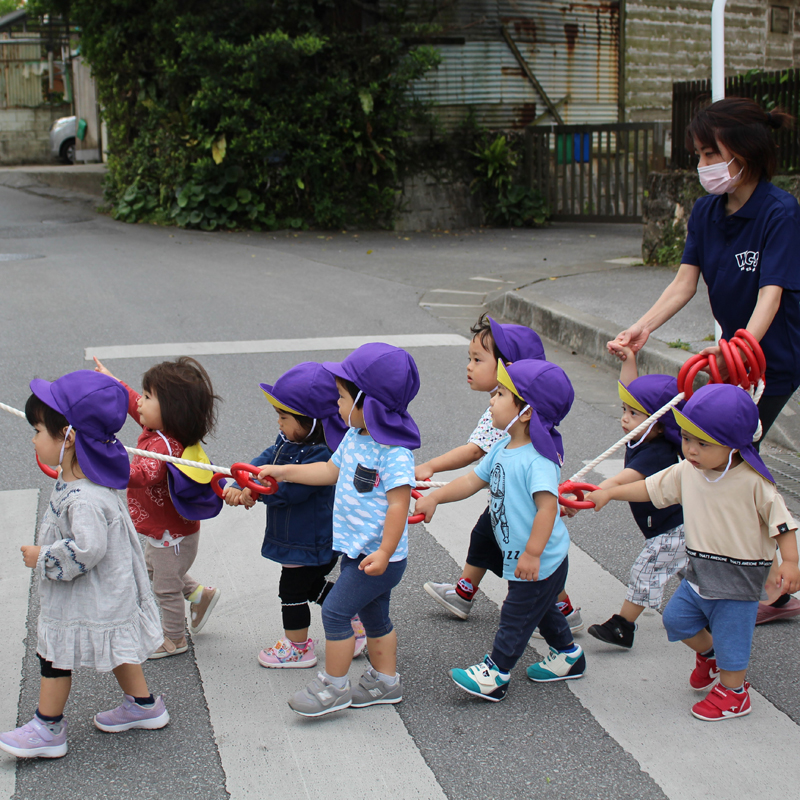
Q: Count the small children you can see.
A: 8